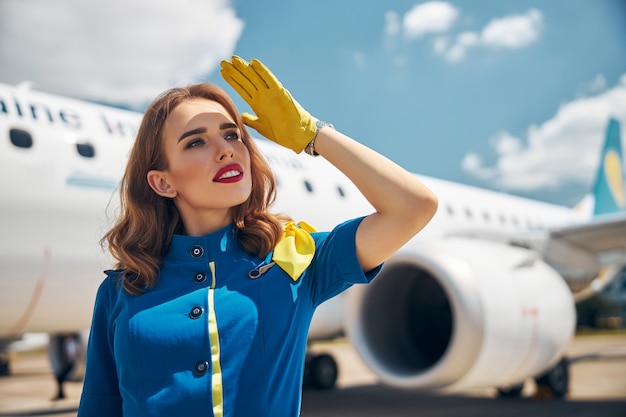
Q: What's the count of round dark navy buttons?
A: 4